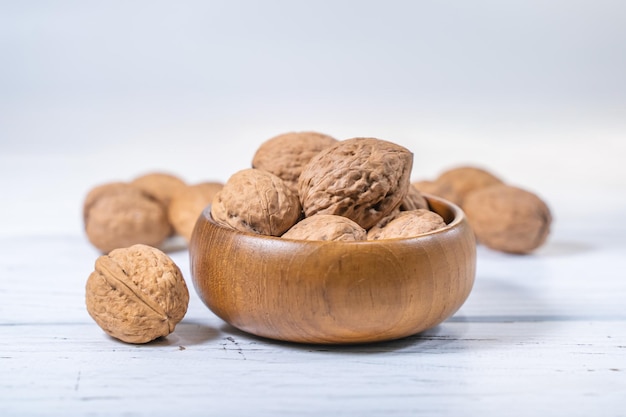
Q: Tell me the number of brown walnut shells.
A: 13